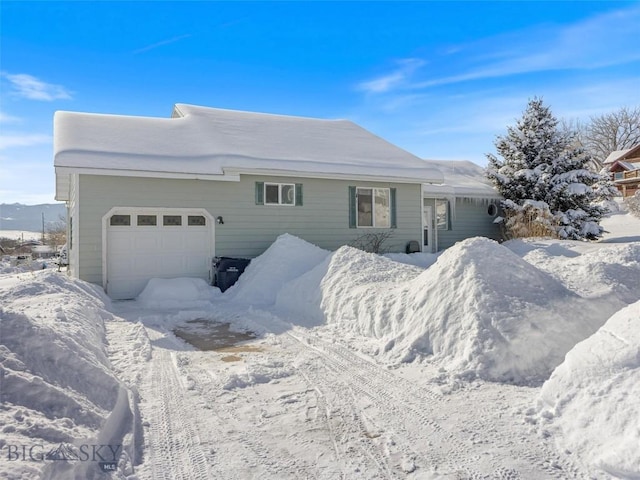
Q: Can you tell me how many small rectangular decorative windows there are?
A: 4